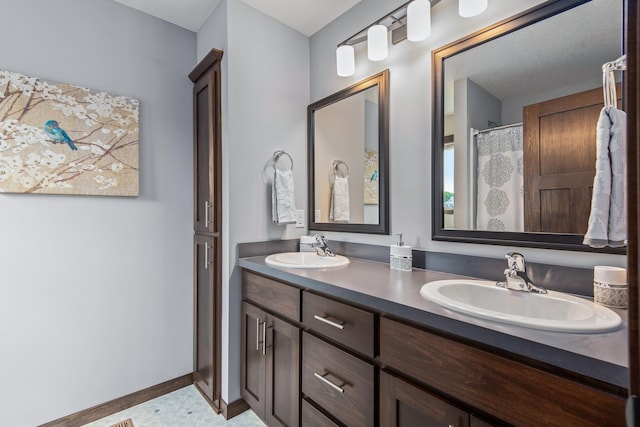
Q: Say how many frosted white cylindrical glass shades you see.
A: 4